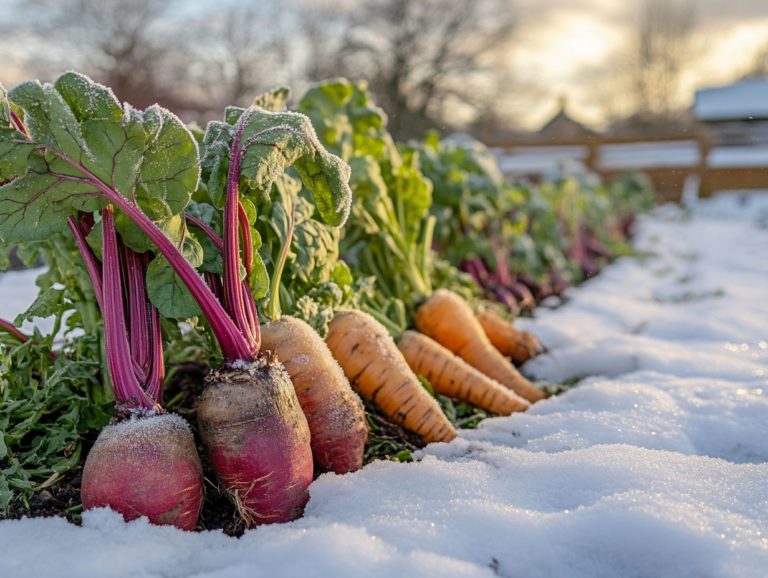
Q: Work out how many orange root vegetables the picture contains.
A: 4